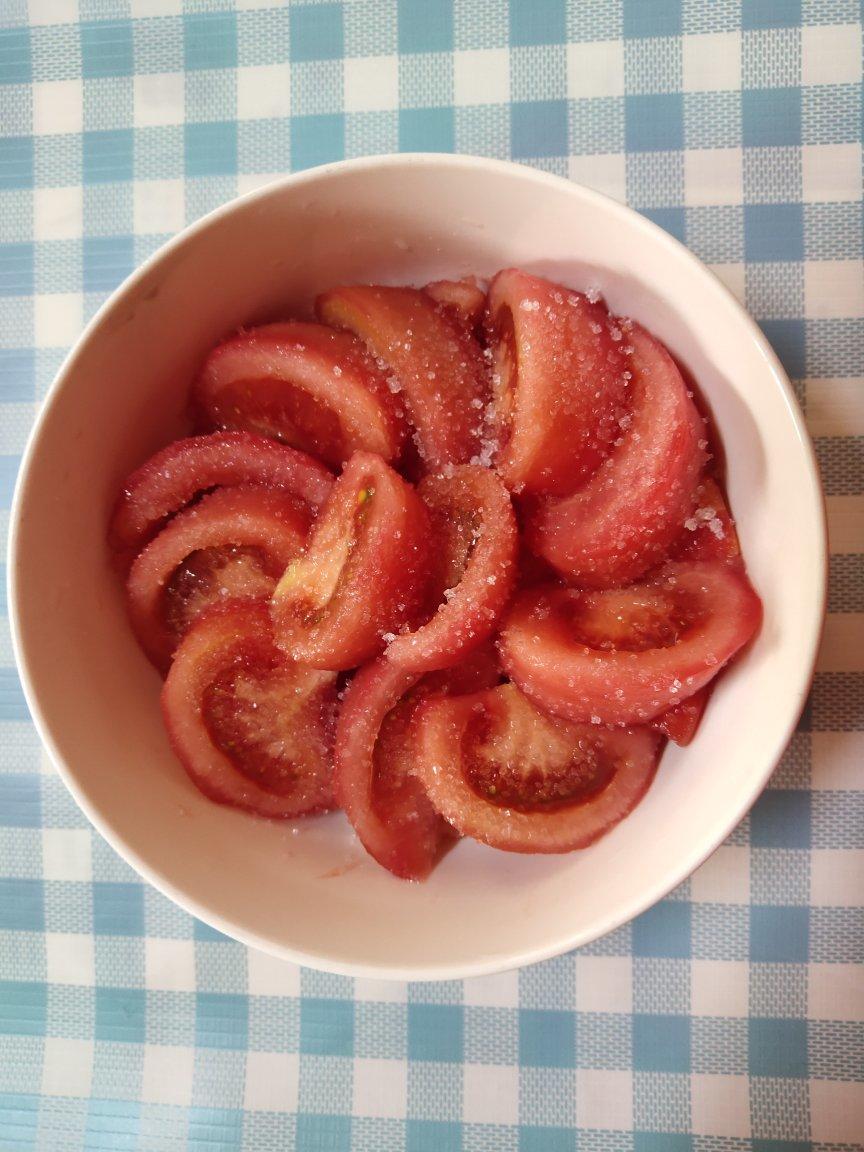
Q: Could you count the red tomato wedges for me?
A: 12